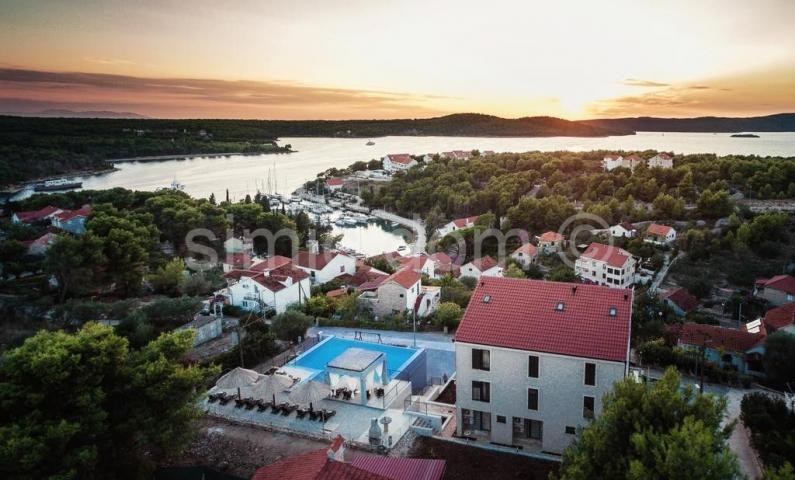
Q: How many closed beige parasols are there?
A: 0